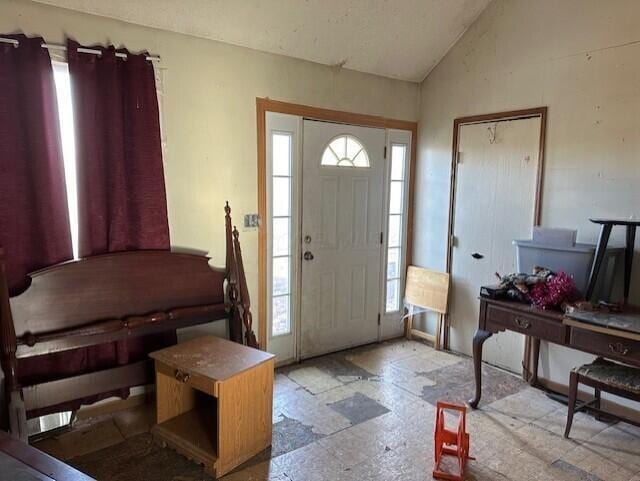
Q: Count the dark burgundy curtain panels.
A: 2